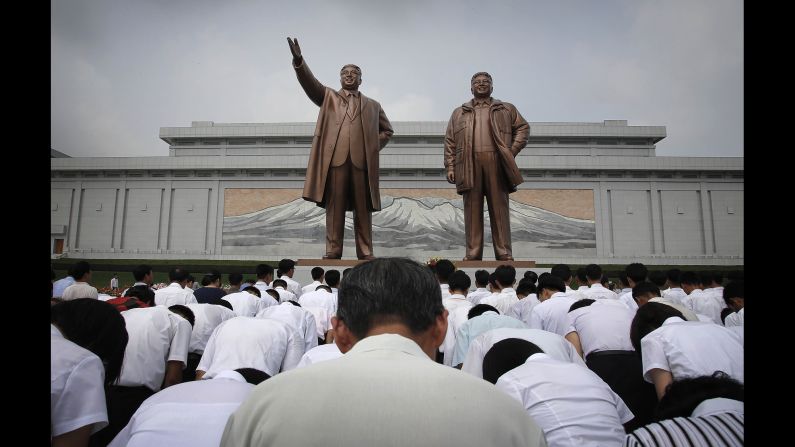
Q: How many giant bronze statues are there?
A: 2